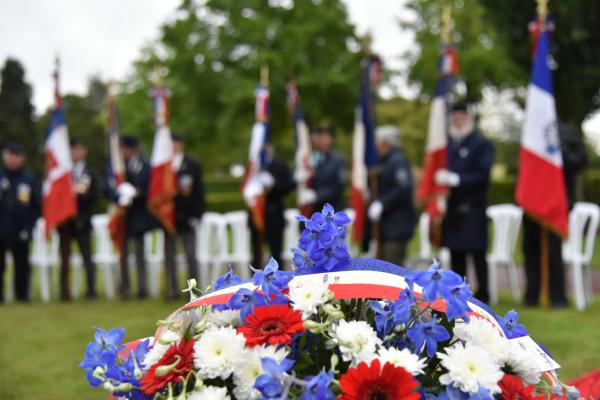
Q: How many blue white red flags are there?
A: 8